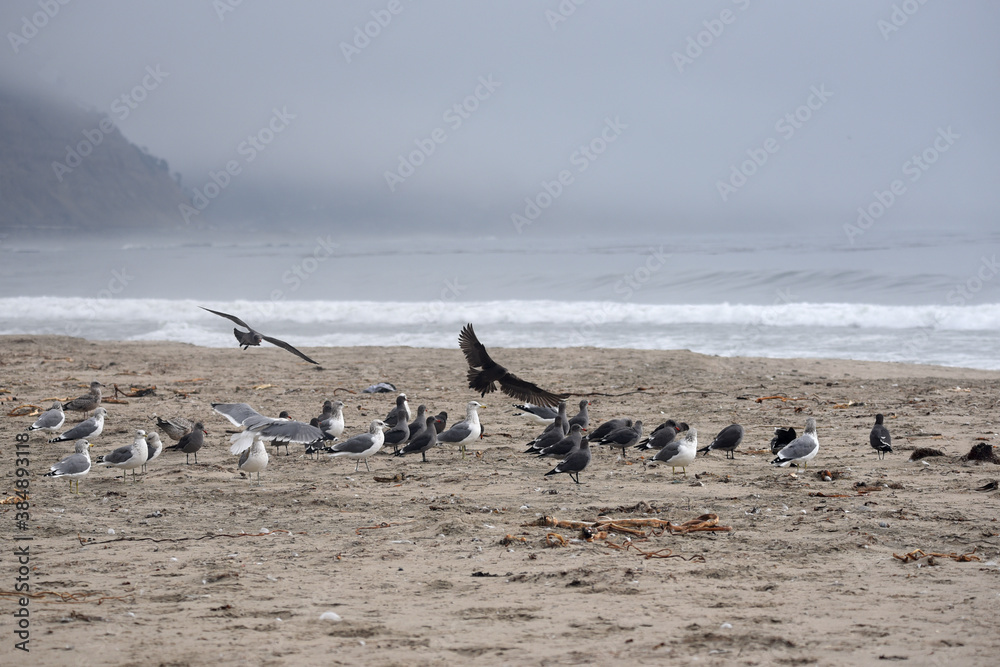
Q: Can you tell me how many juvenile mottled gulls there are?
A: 2